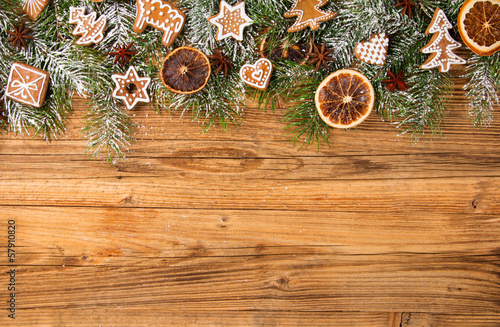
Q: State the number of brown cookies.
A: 10